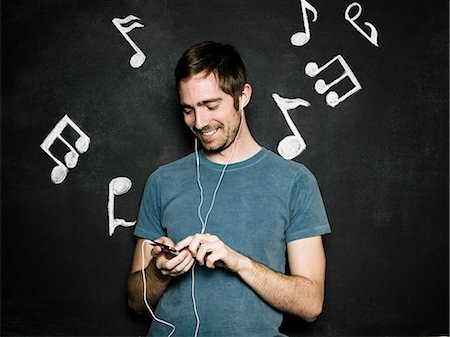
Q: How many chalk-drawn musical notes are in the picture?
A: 7